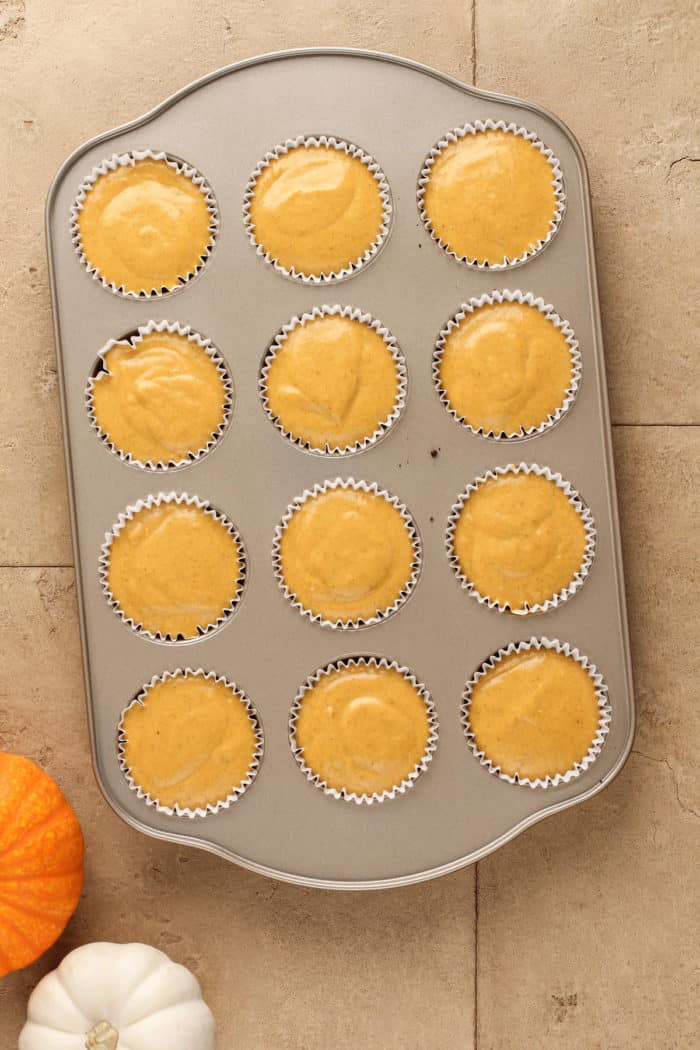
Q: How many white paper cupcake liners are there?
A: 12